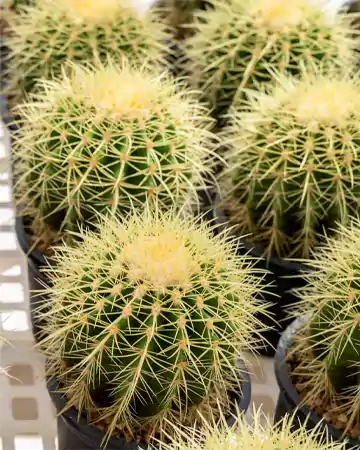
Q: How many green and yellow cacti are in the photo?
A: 7